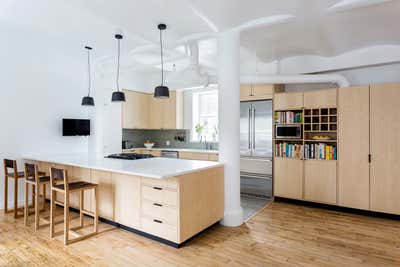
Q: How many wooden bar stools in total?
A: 3